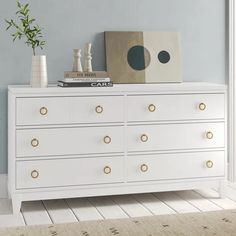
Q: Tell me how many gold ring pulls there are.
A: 12